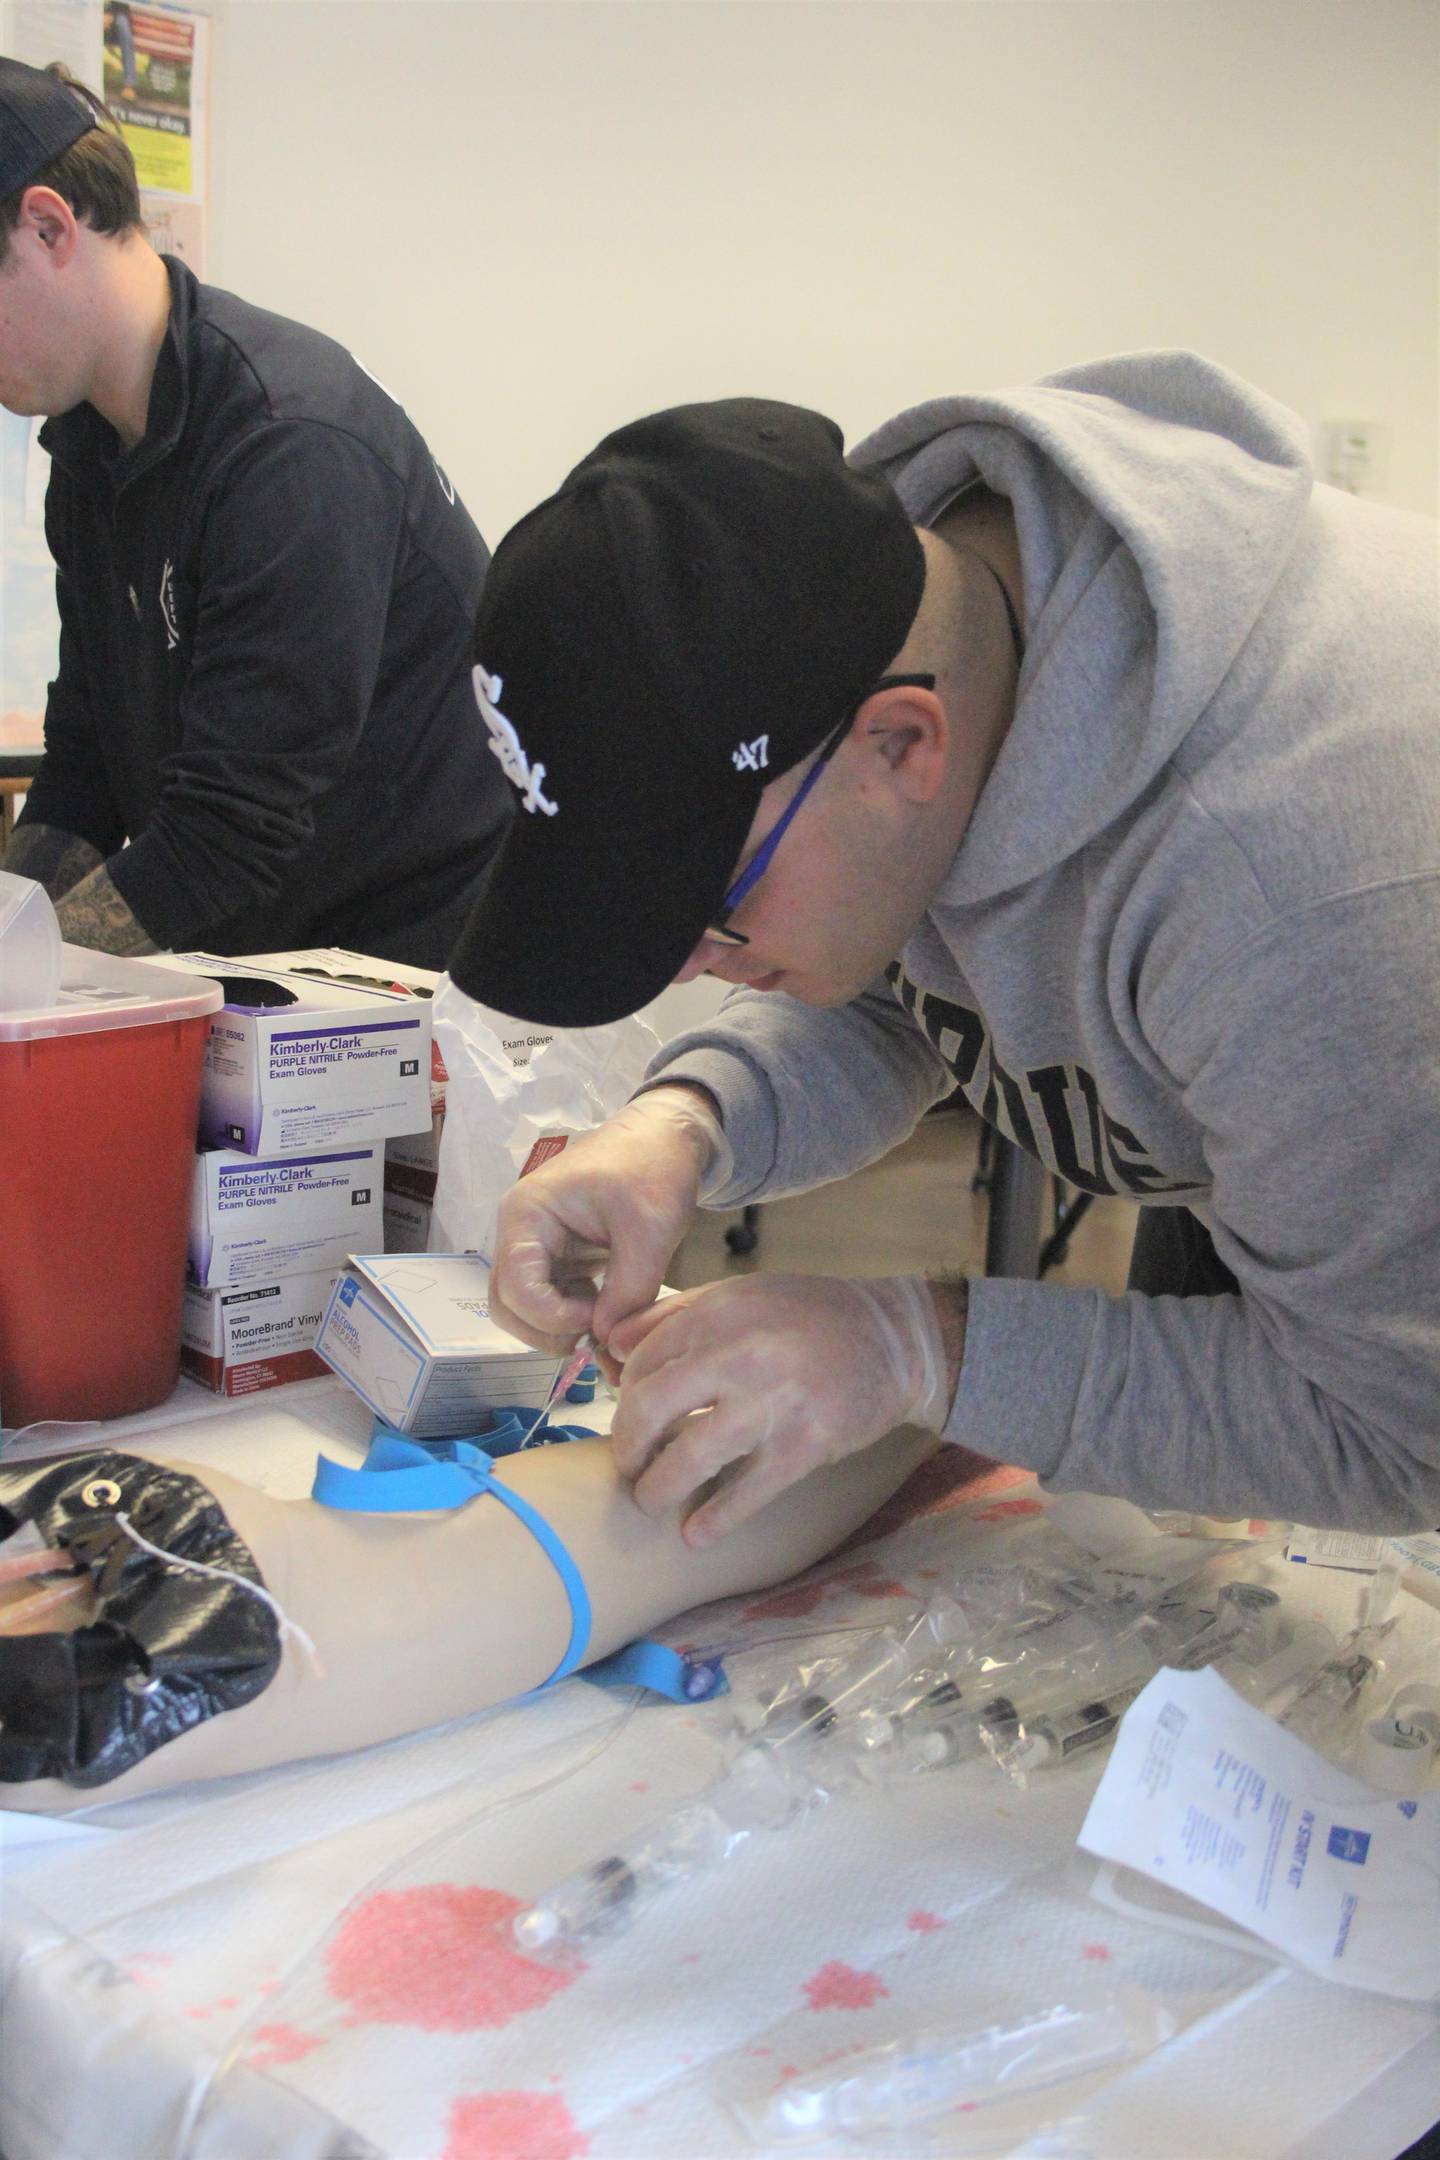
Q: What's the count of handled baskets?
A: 0